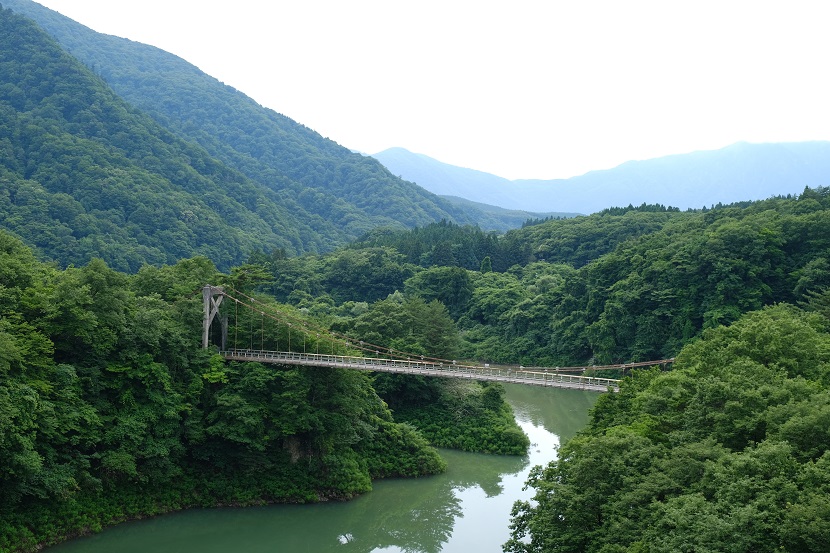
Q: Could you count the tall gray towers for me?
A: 1